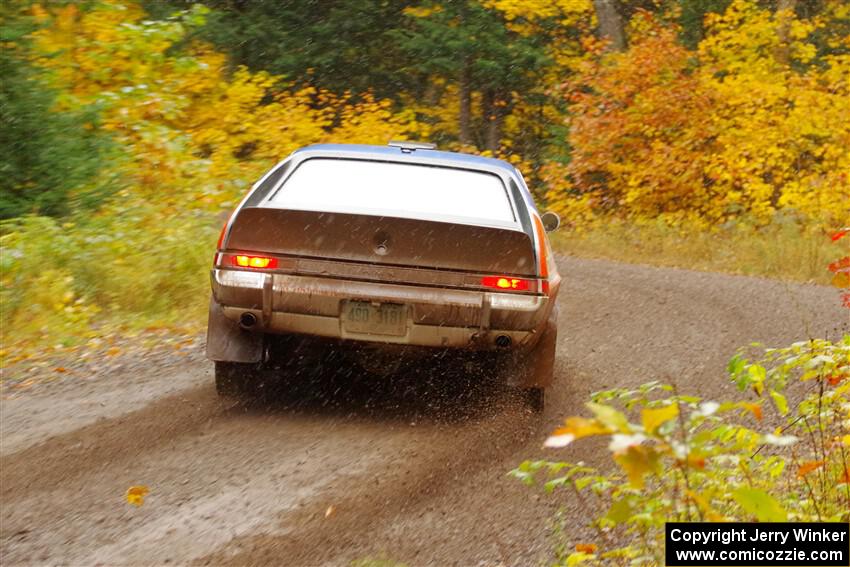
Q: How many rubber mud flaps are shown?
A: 2